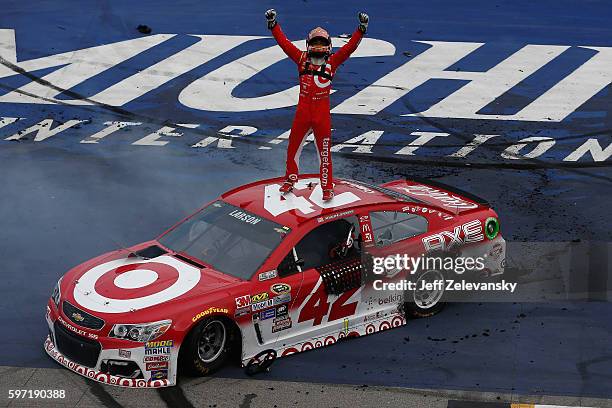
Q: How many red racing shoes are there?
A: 2